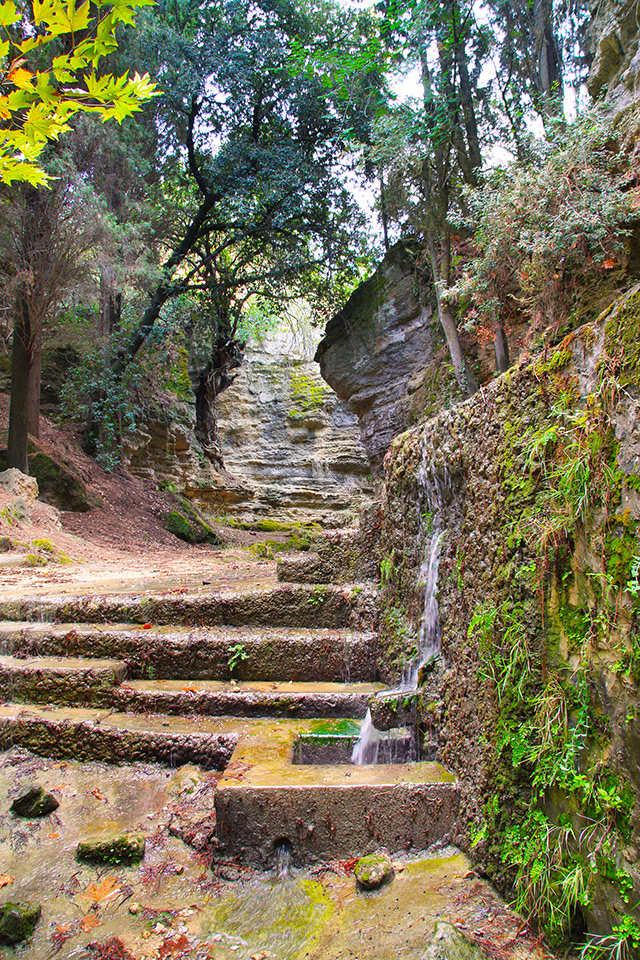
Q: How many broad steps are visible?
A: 4